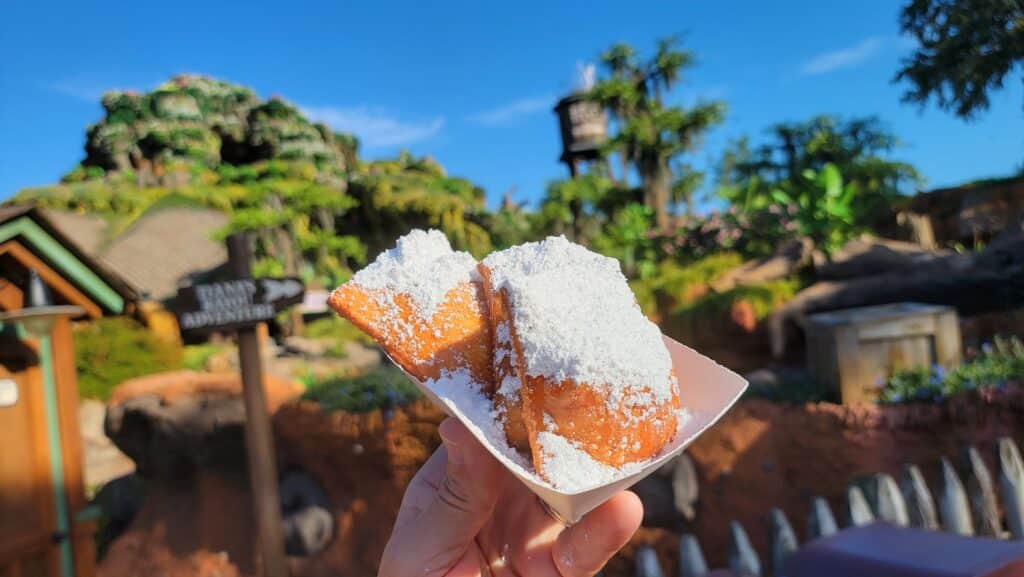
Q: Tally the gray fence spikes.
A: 11